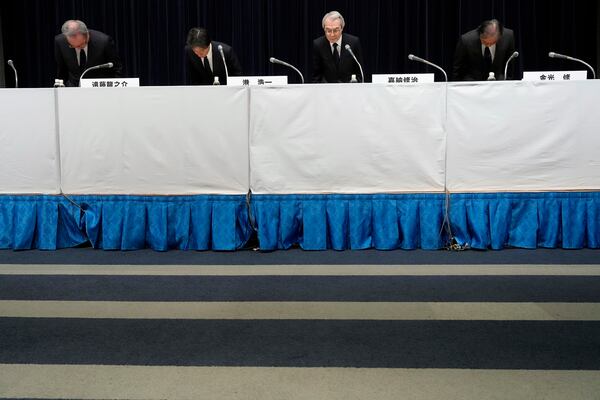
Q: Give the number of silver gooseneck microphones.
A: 8